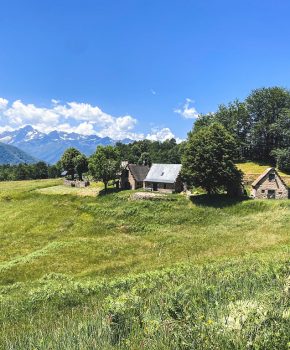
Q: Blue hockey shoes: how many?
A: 0